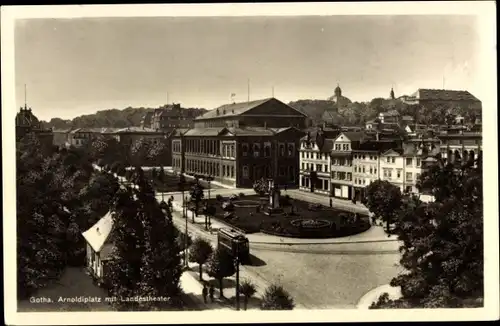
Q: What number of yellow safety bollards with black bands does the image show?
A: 0